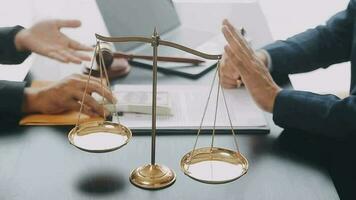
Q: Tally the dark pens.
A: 1